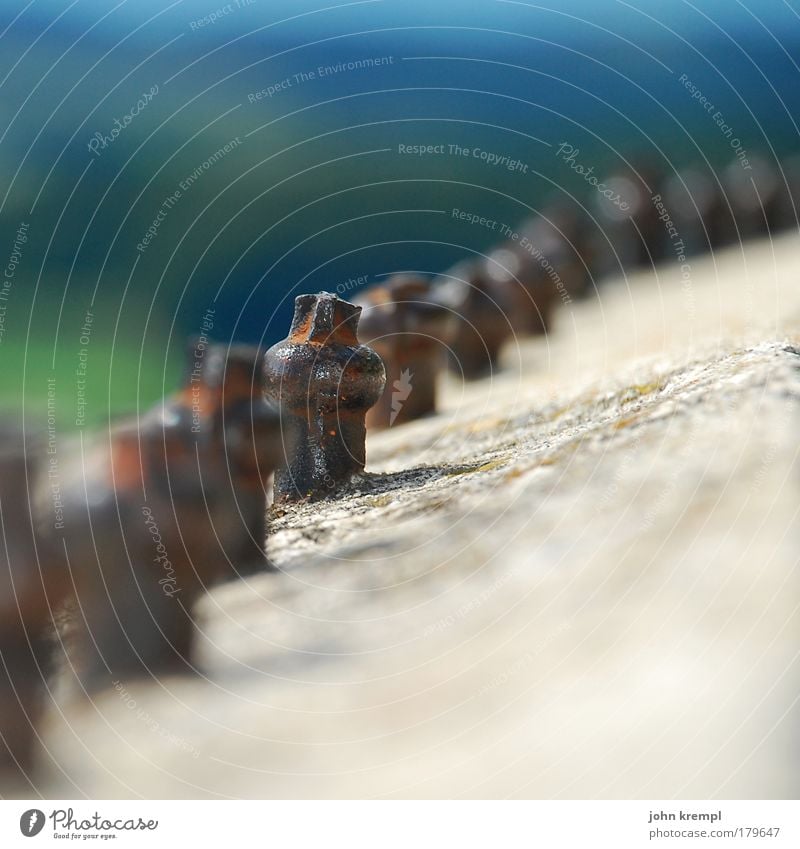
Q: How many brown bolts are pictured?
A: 12